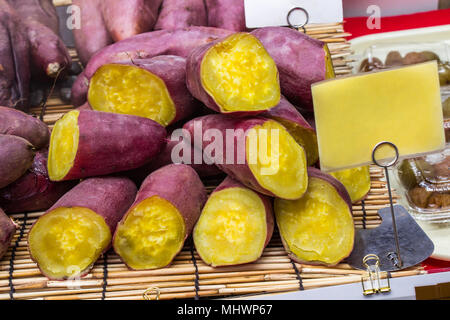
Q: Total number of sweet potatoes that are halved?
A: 11